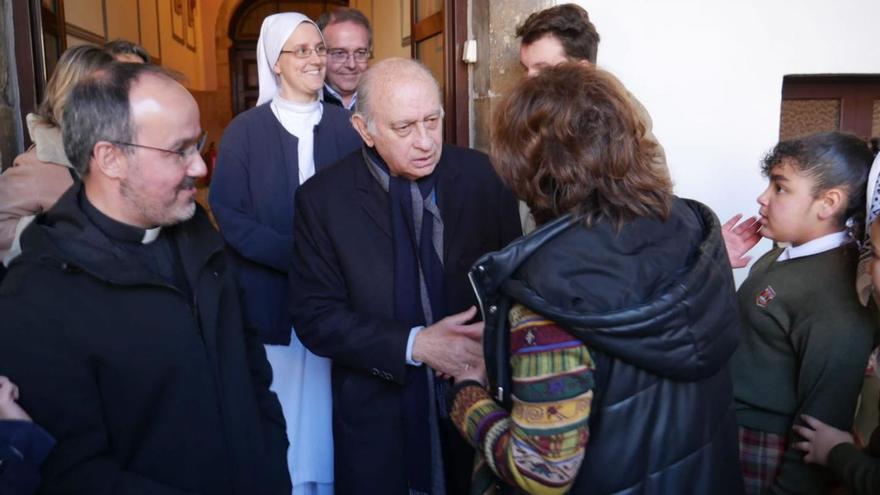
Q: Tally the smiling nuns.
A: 1